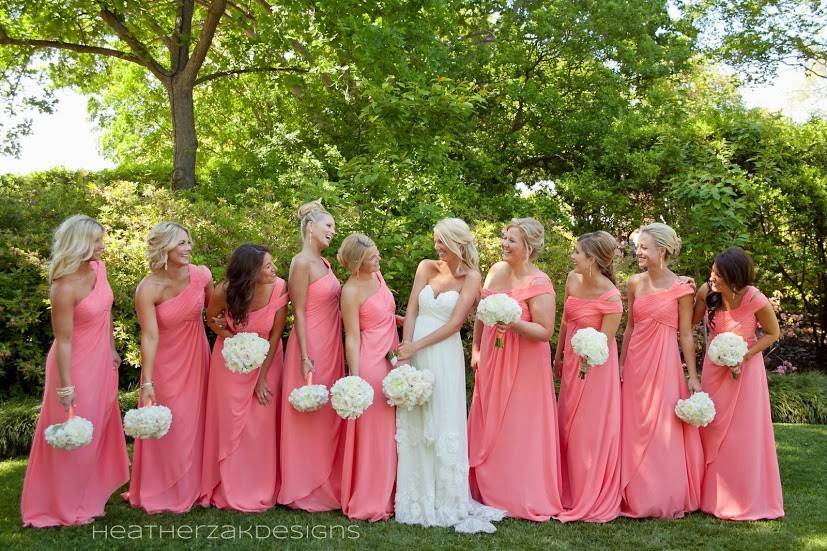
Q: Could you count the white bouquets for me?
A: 10